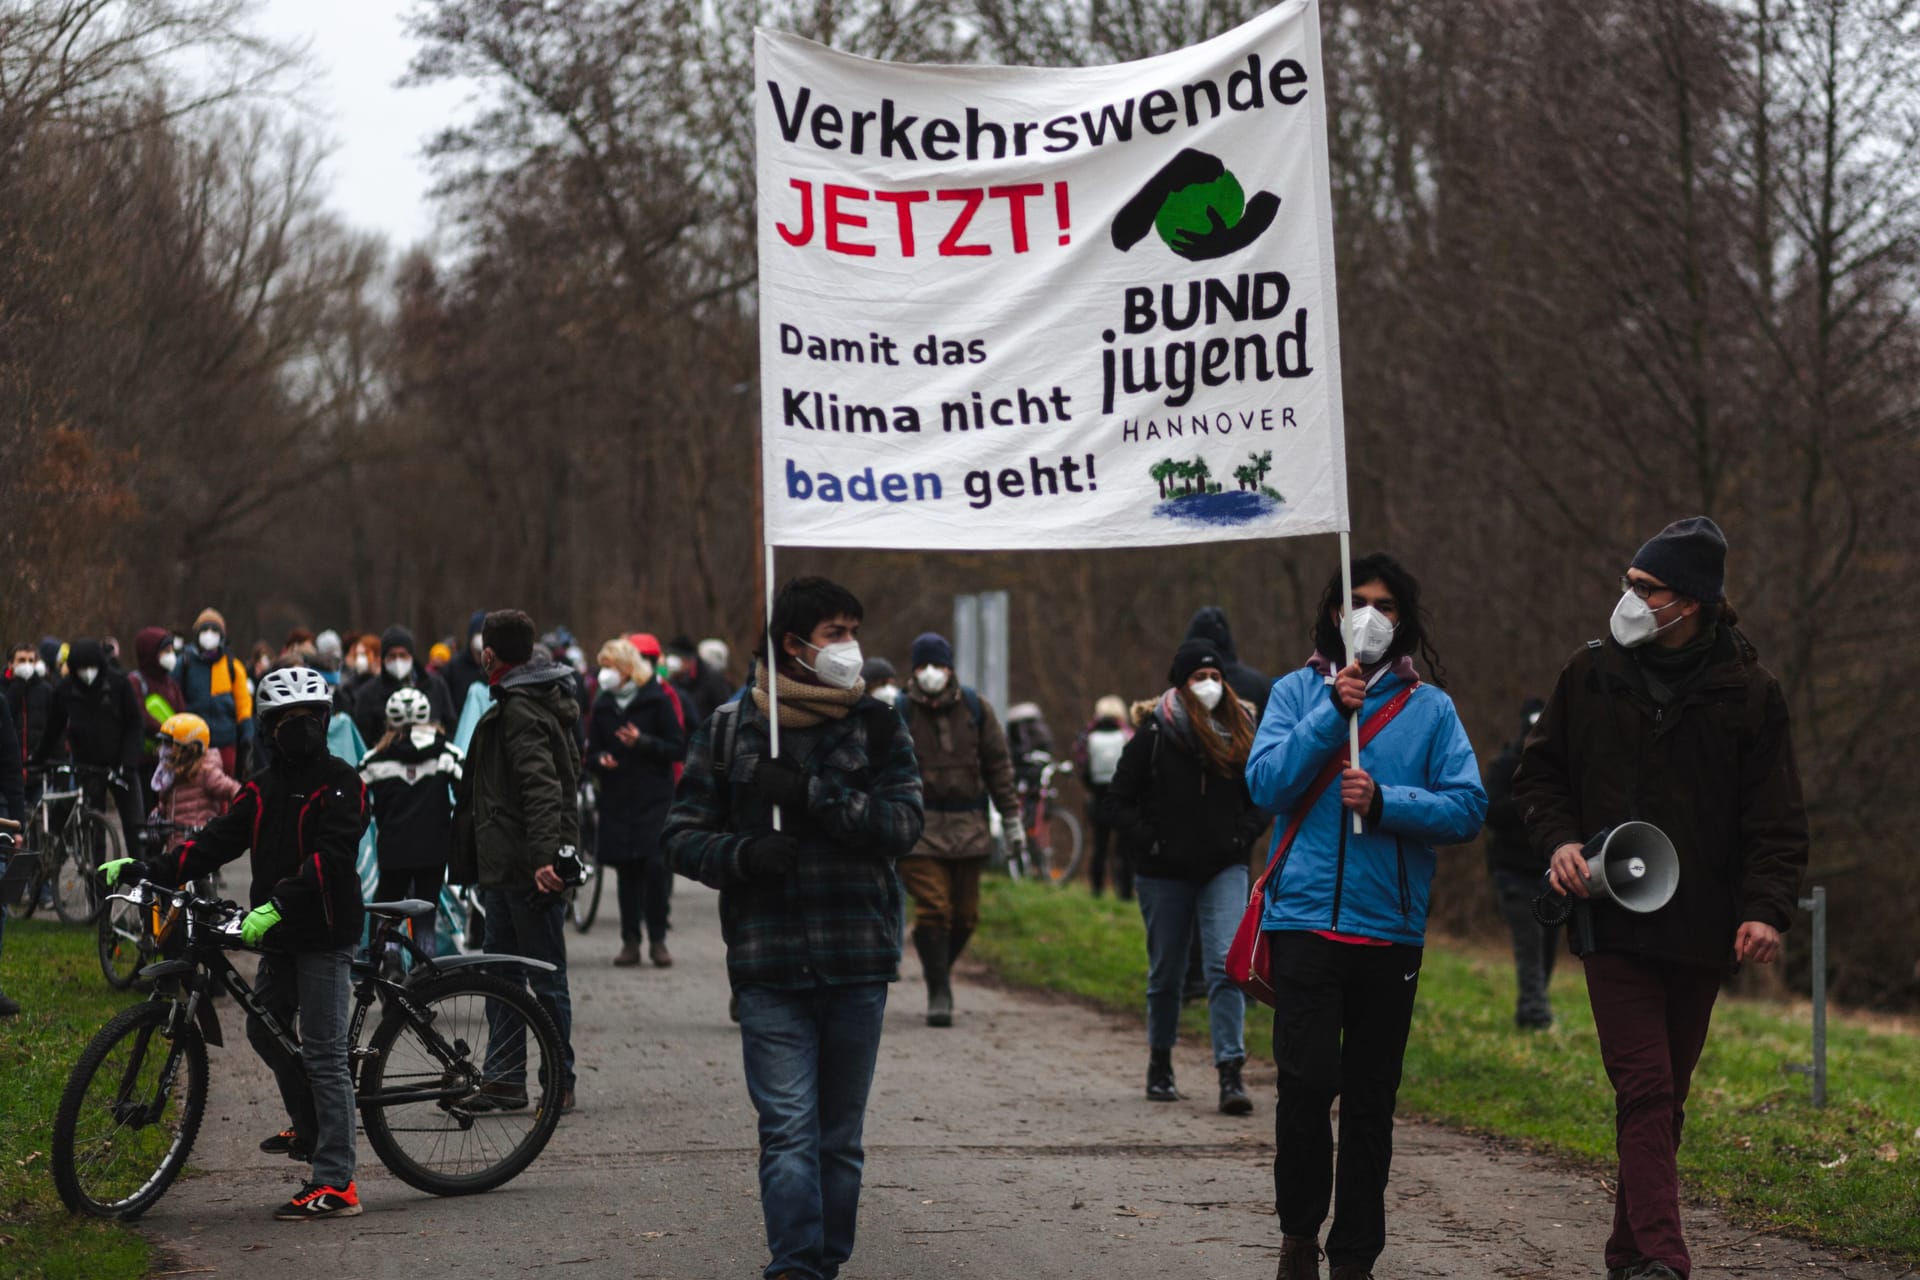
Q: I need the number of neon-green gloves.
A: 2